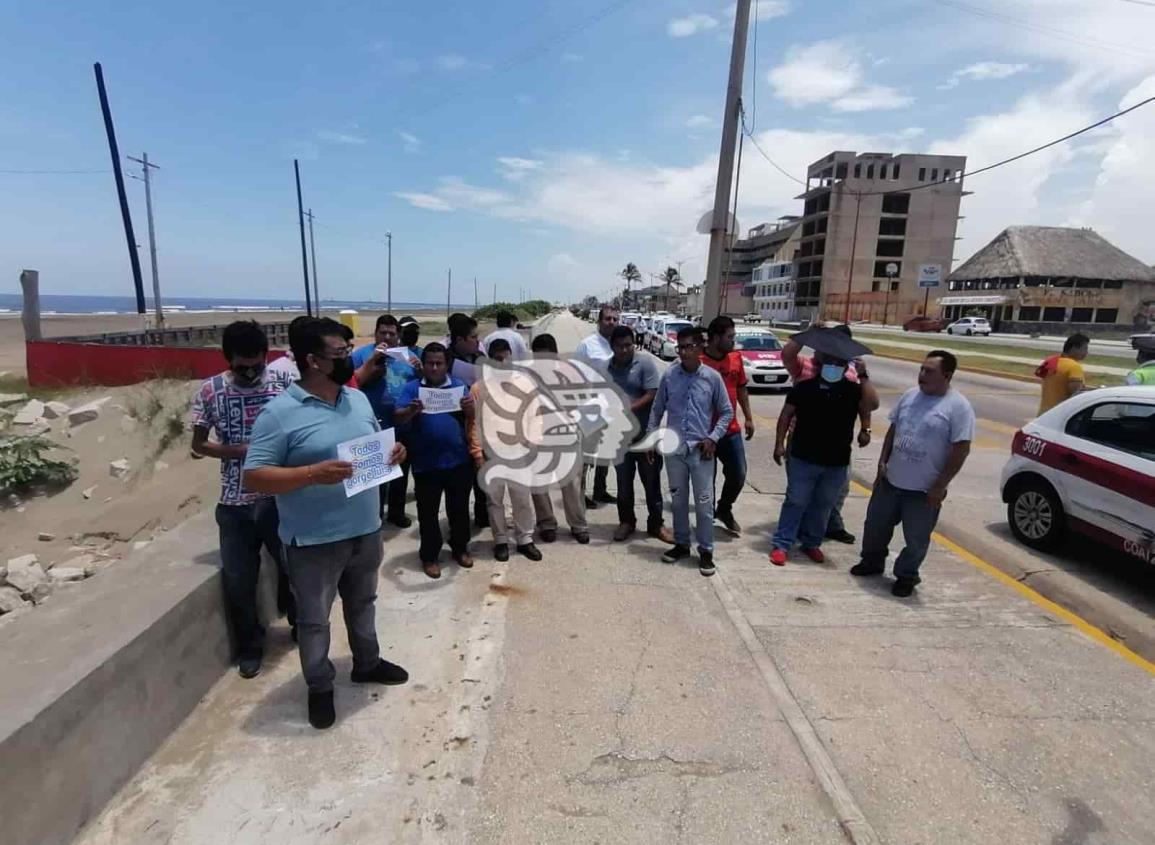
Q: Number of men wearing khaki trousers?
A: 2